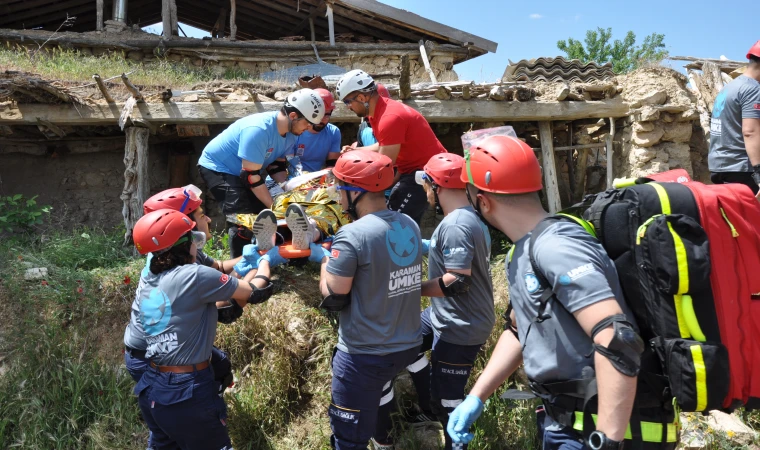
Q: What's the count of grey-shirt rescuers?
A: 6